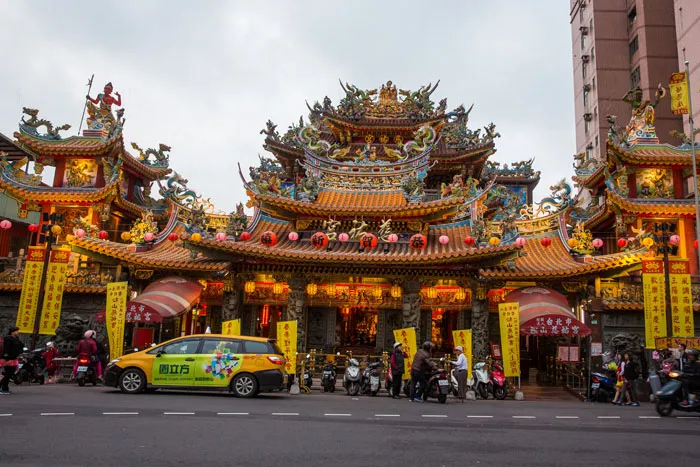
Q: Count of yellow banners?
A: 11